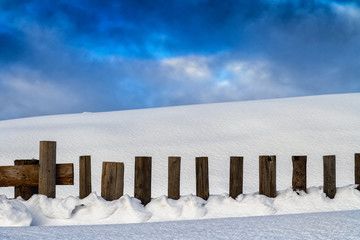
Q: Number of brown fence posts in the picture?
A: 12